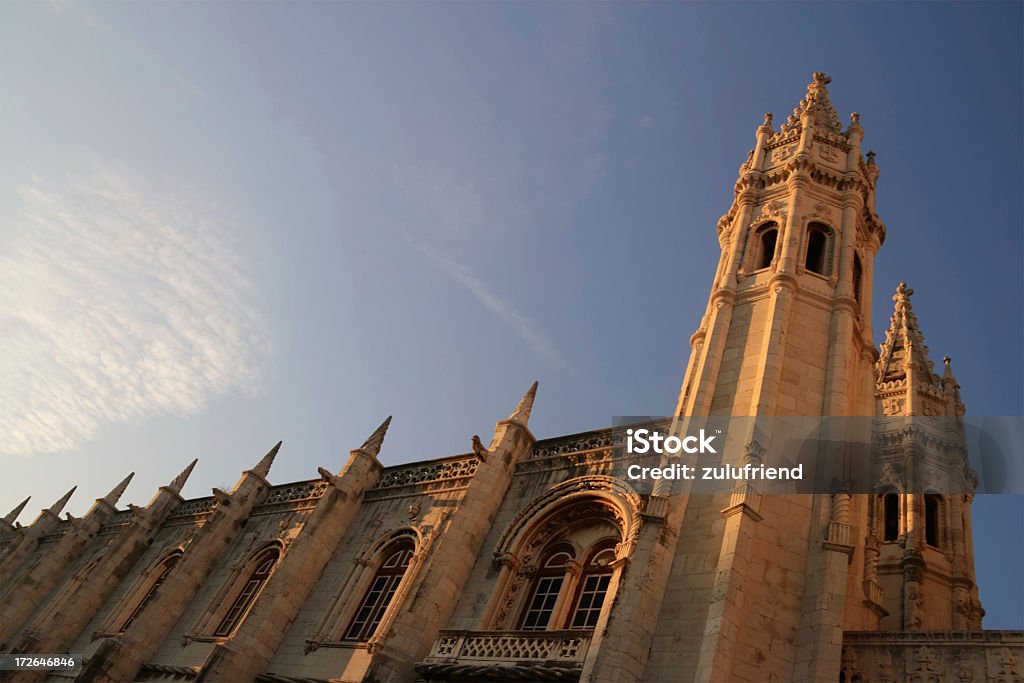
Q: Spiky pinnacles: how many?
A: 7